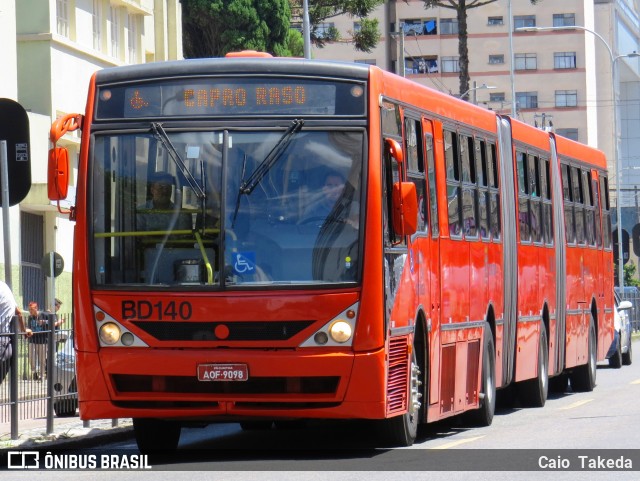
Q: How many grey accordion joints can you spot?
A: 2